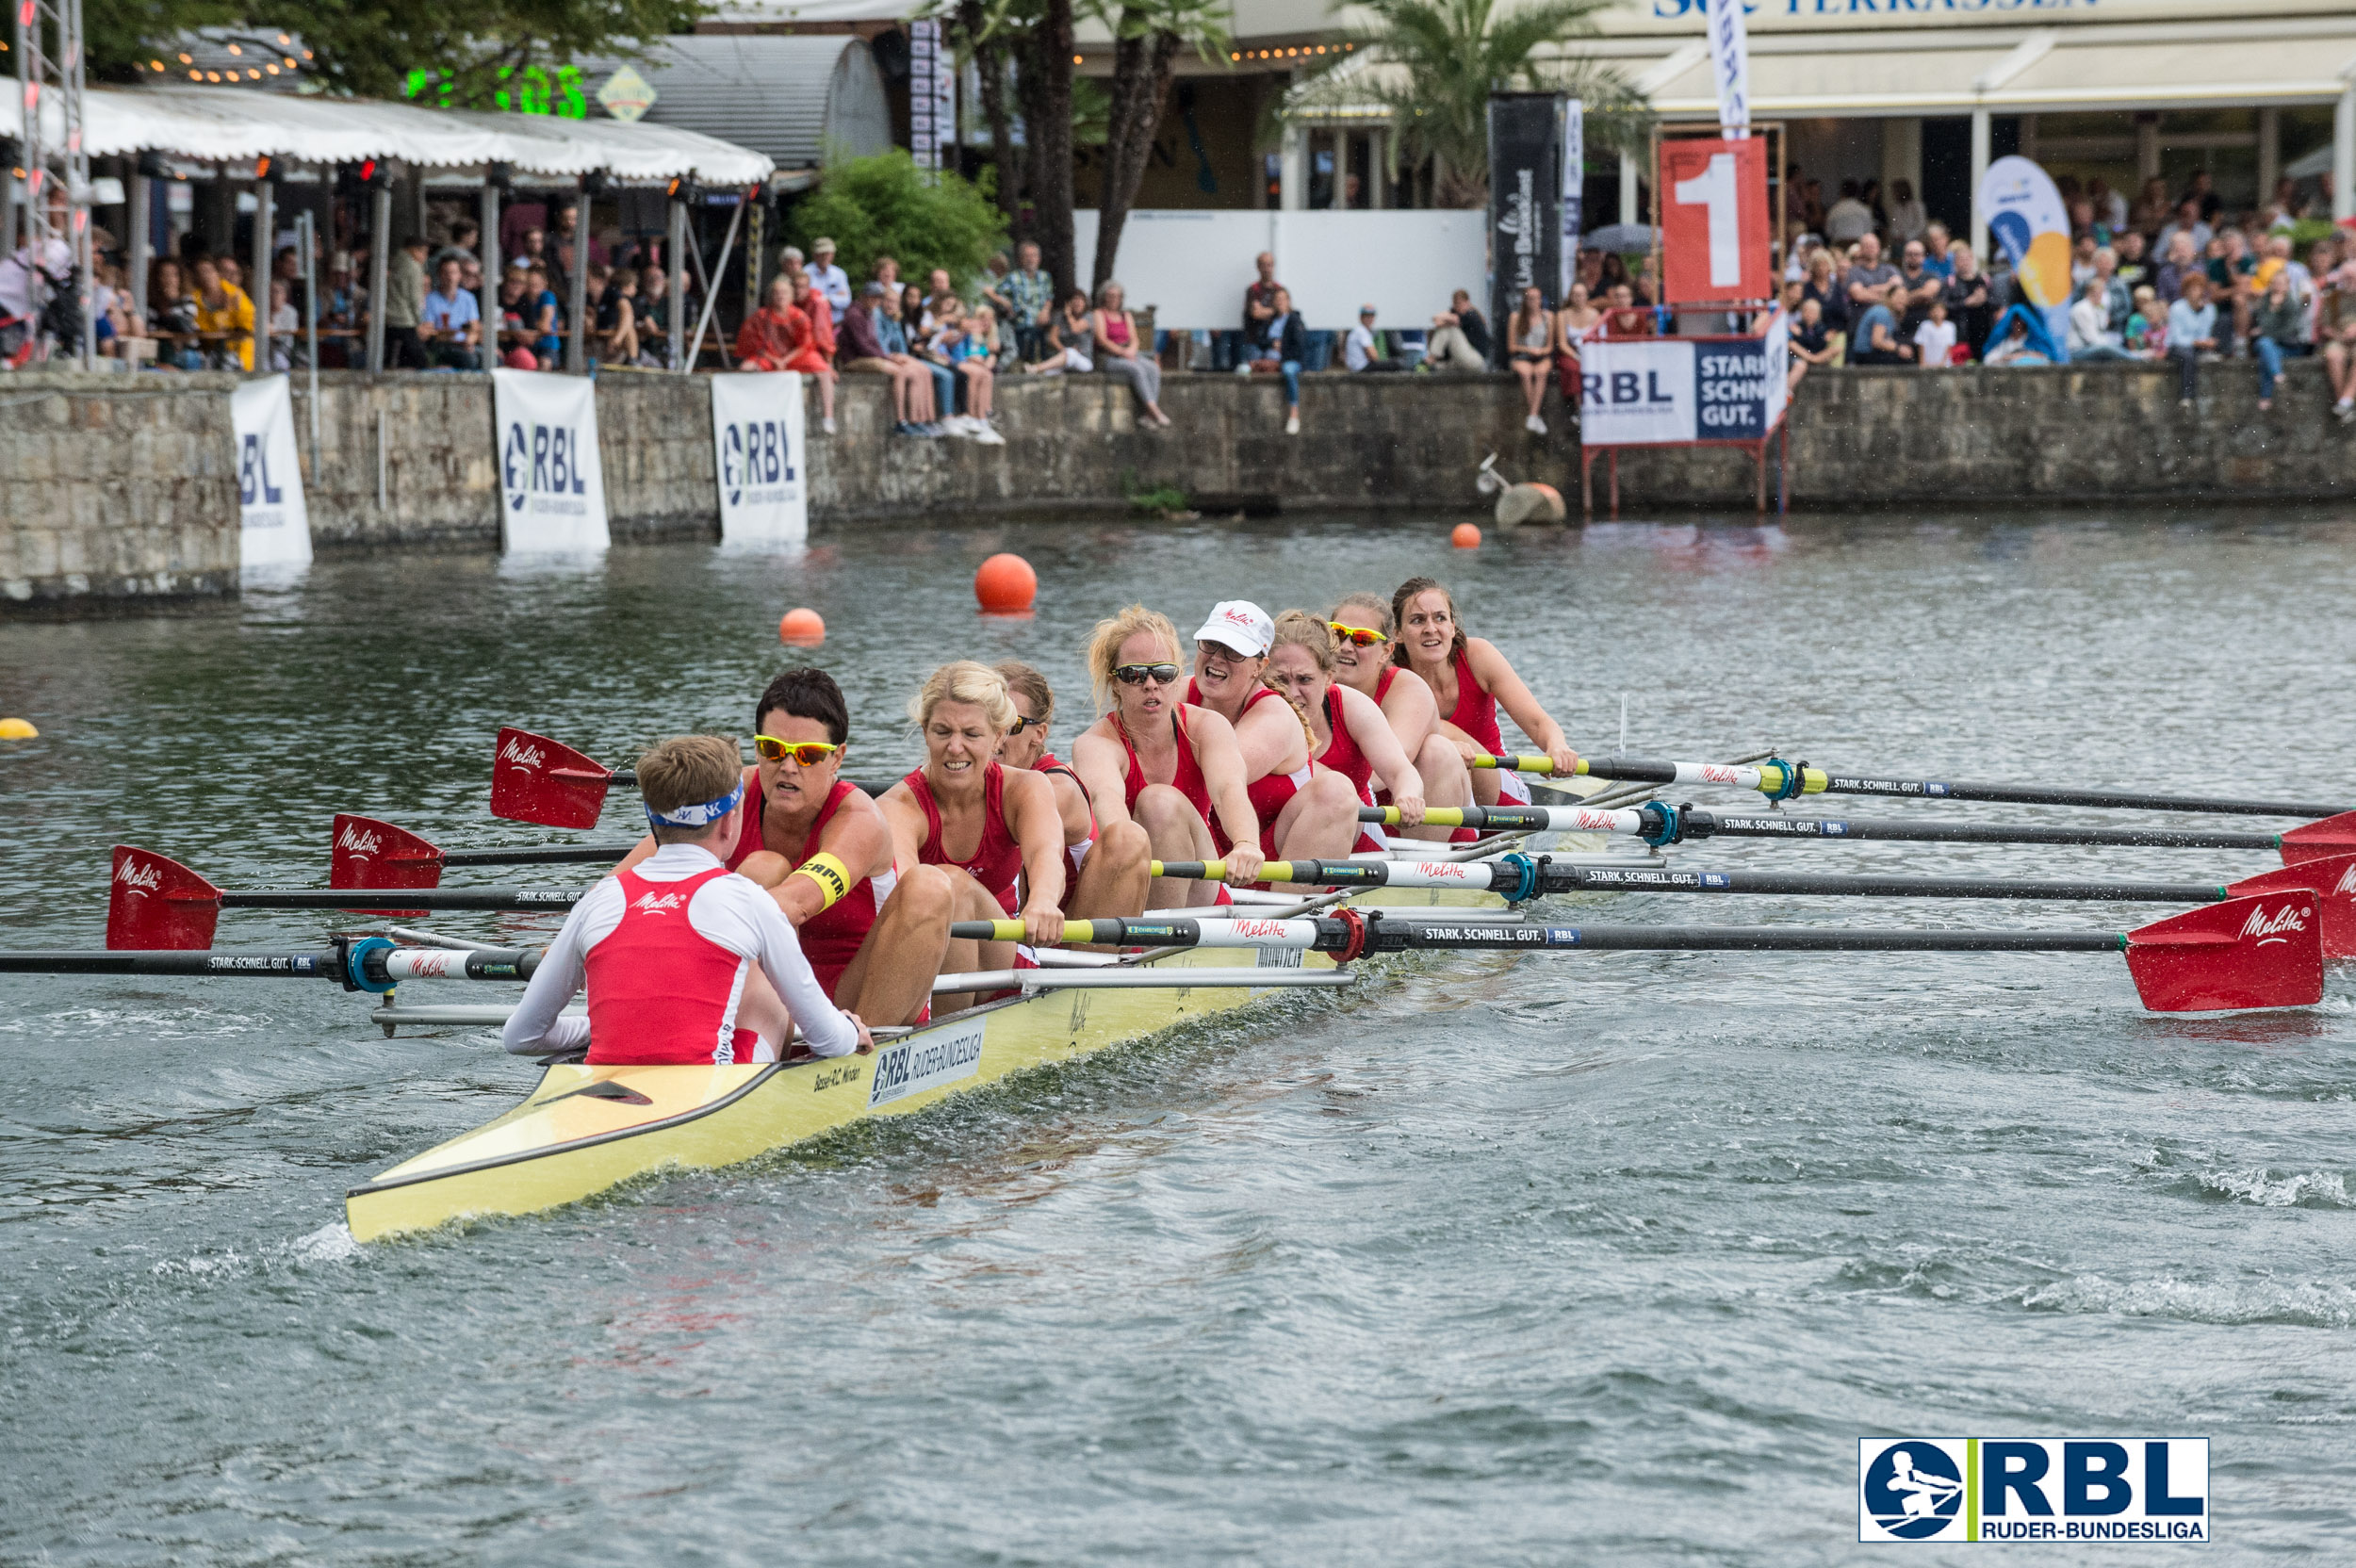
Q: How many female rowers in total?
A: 8